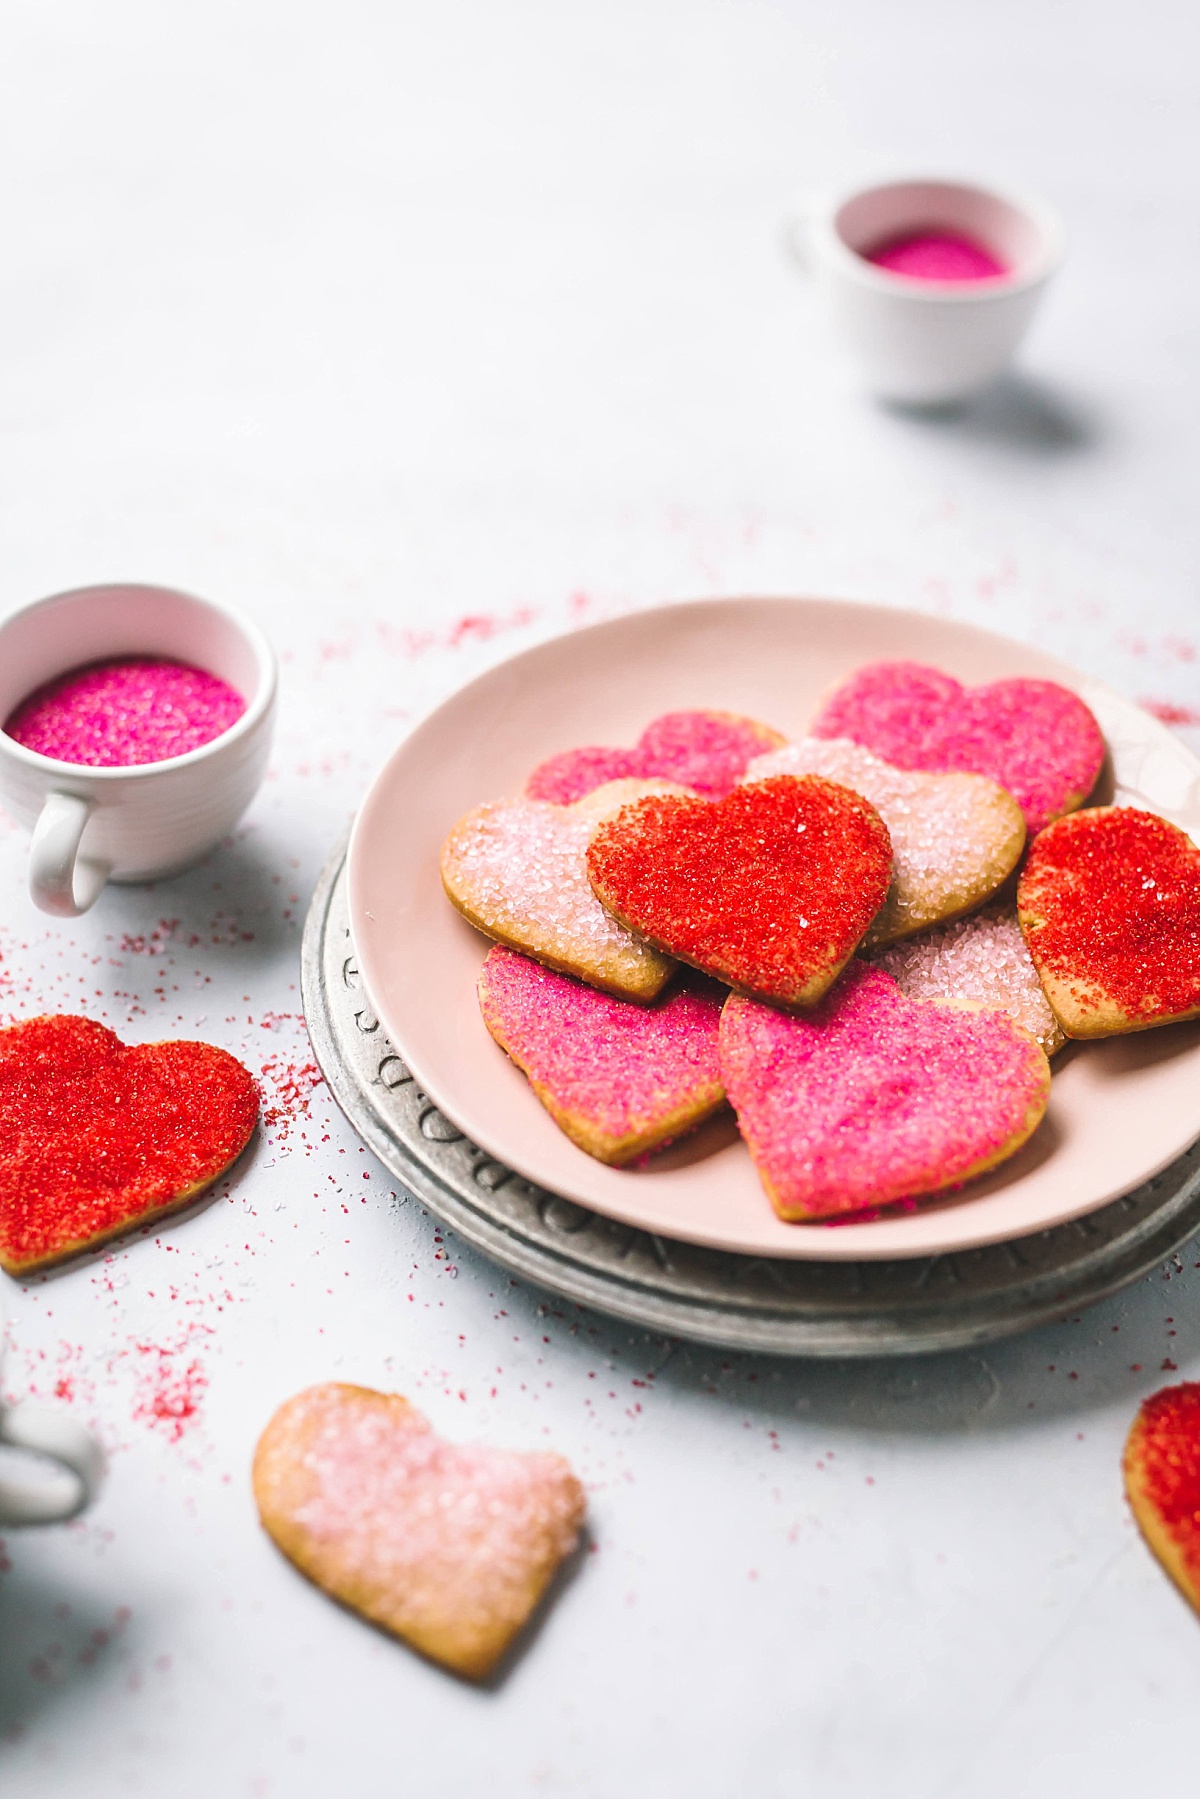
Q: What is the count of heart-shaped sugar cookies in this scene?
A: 12